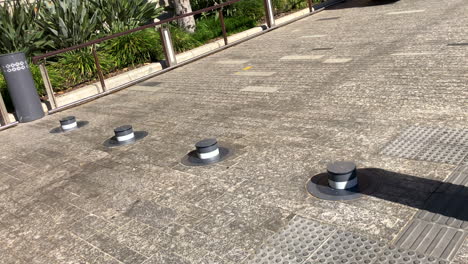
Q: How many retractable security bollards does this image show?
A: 4